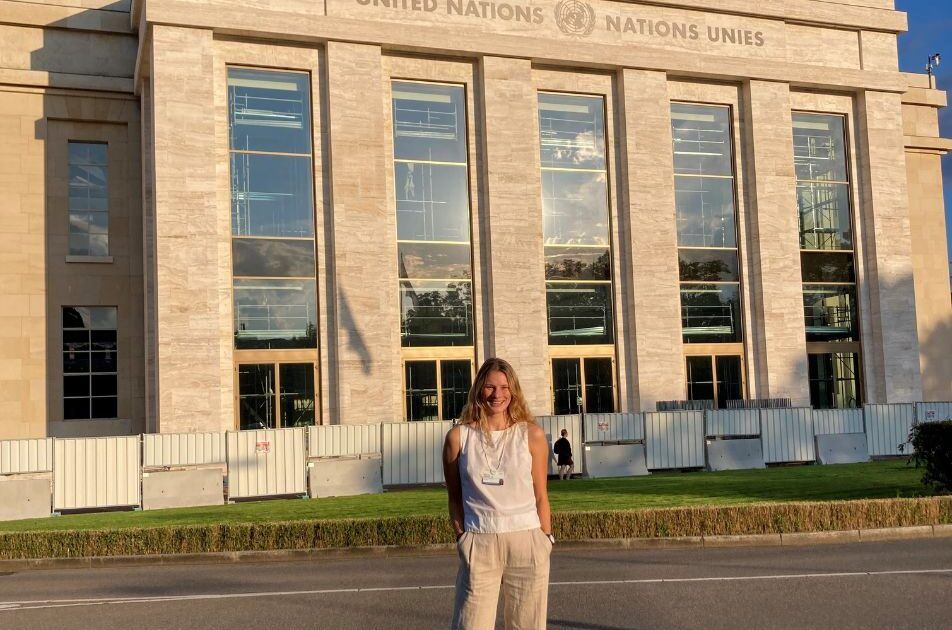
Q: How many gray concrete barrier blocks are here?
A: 6